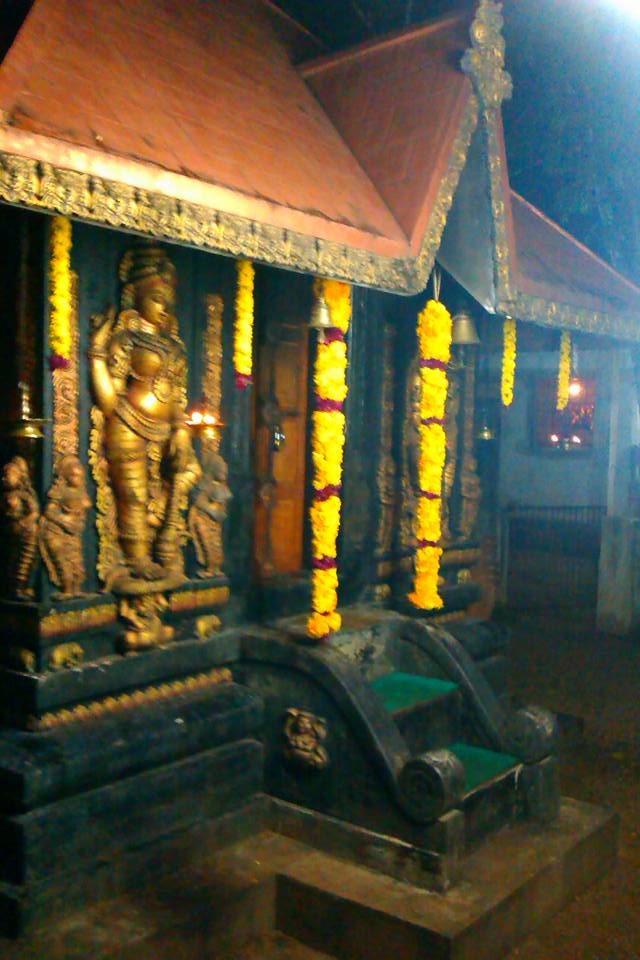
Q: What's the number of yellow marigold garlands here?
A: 6